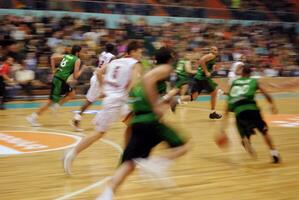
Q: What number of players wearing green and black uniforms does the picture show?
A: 5